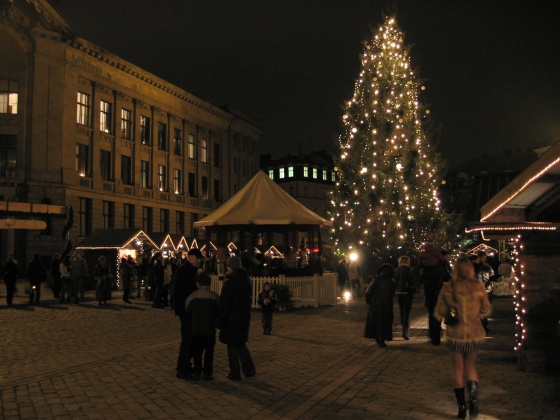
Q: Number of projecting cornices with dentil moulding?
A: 1